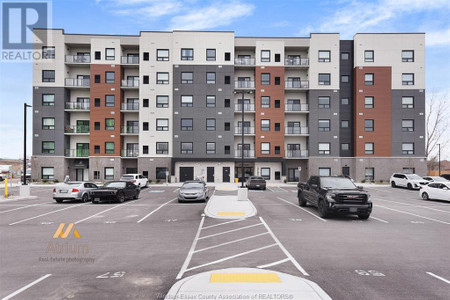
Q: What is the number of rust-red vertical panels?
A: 3